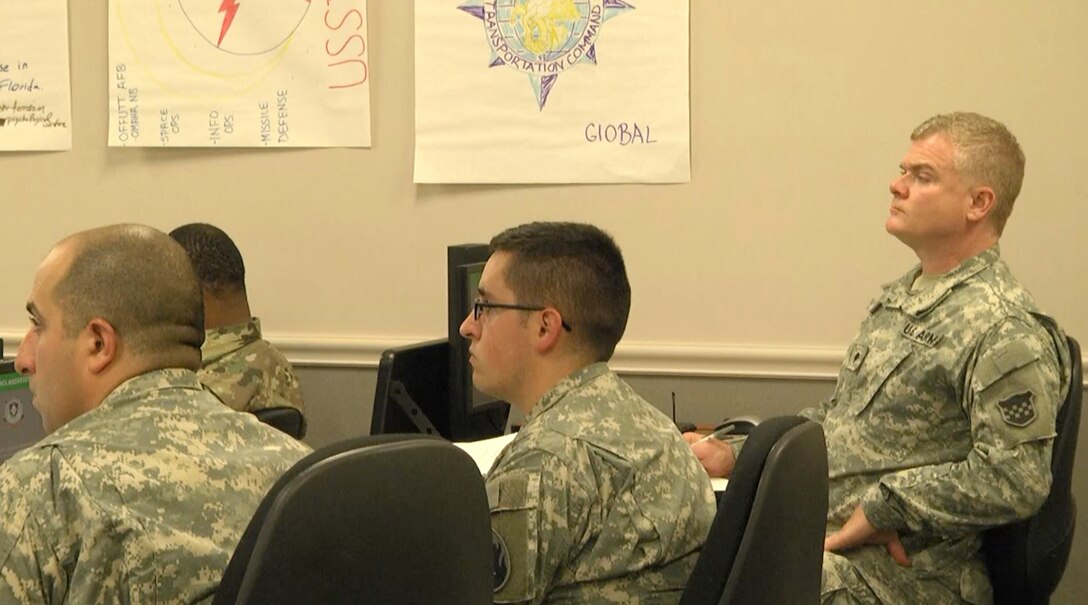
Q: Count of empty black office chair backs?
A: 2